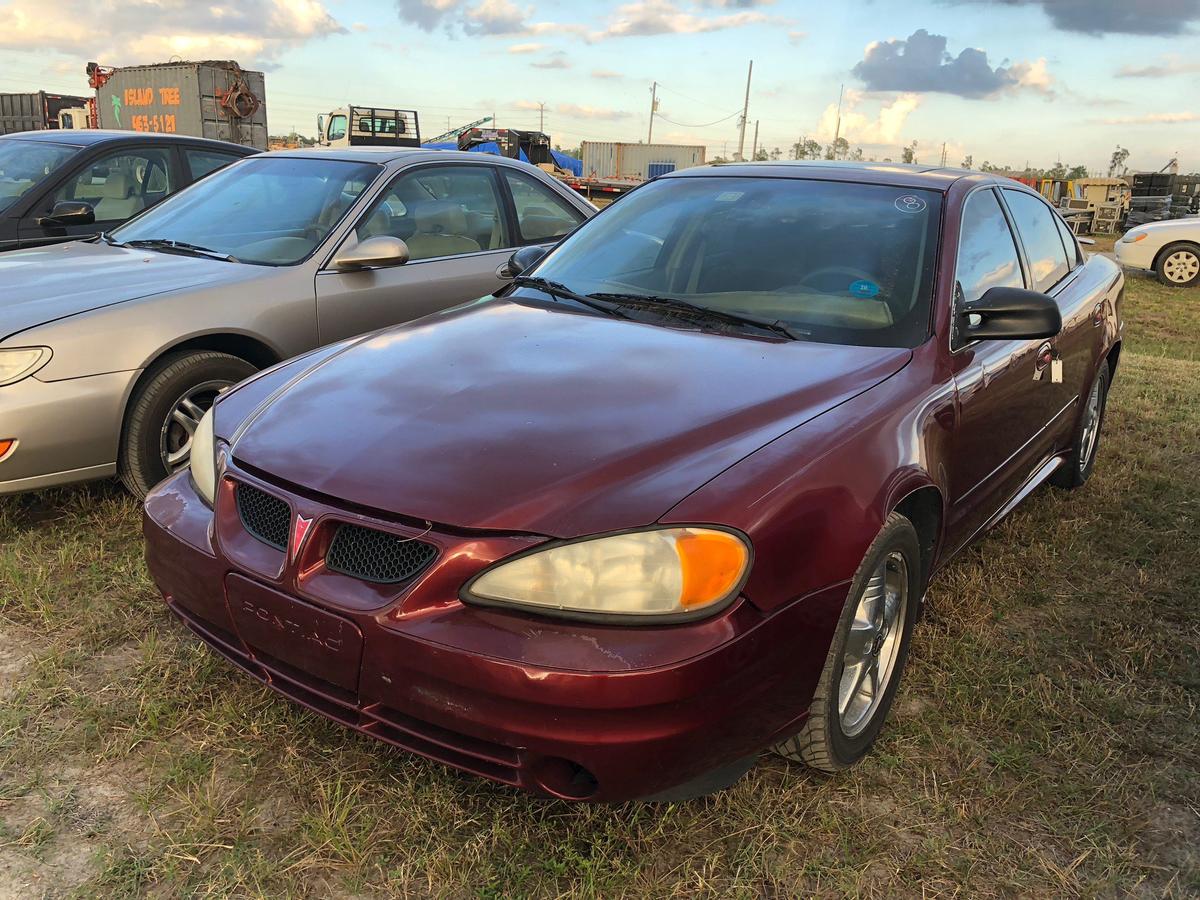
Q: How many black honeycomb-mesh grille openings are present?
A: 2